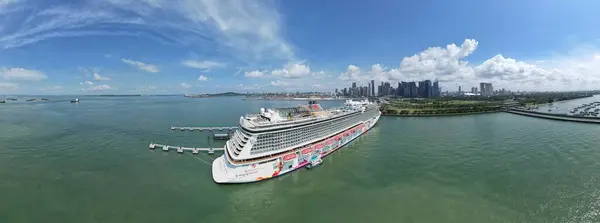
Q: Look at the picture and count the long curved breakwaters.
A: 1